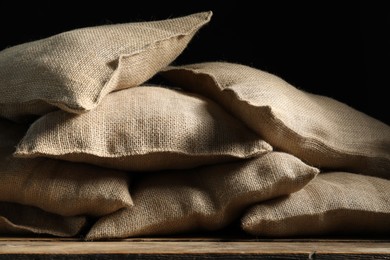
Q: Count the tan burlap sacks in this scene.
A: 7